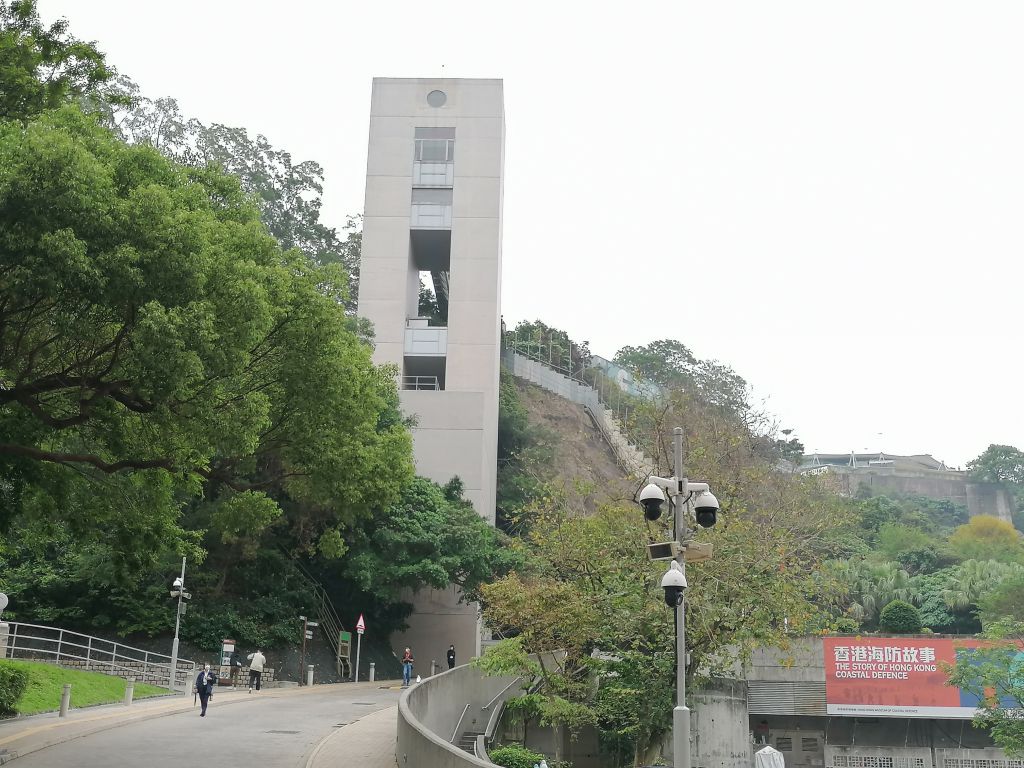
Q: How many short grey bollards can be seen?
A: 6